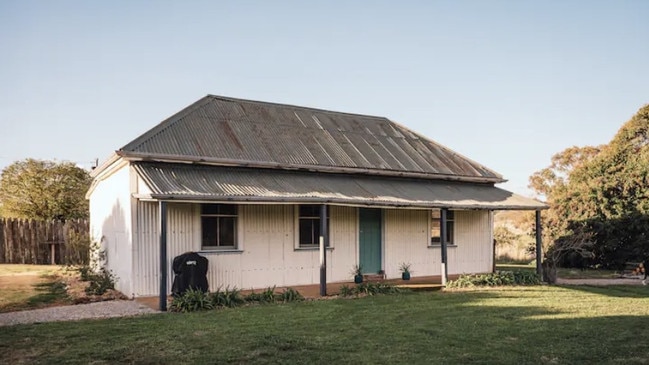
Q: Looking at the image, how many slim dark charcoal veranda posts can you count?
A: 4